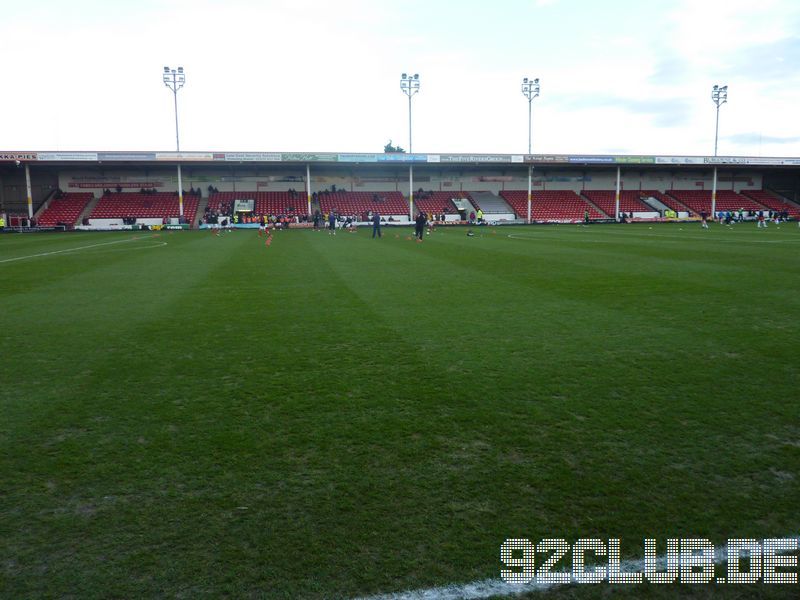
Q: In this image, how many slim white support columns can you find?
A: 7